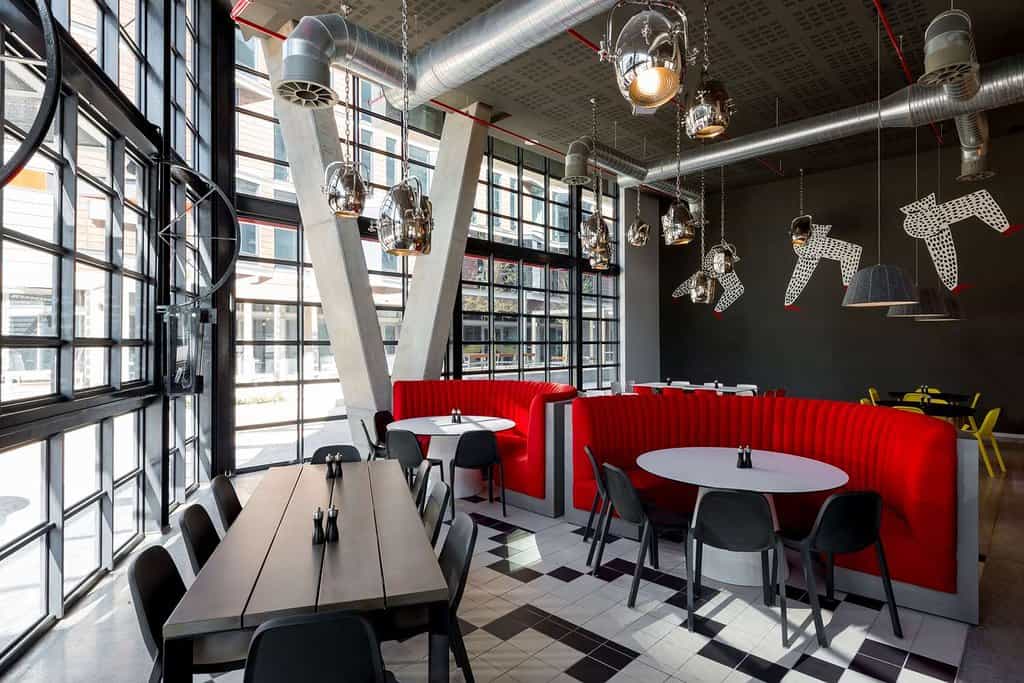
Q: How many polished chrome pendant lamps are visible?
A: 11